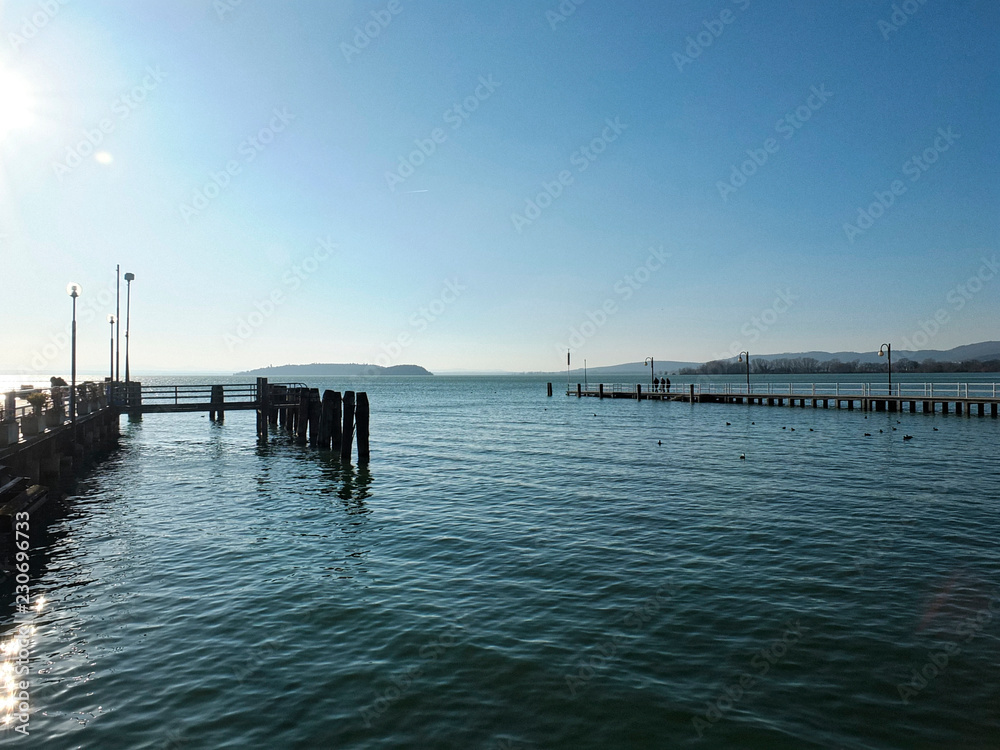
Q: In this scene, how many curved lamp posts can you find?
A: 3